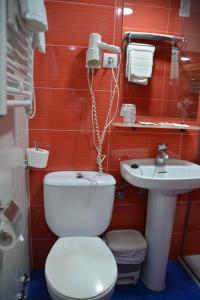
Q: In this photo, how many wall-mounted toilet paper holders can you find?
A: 2